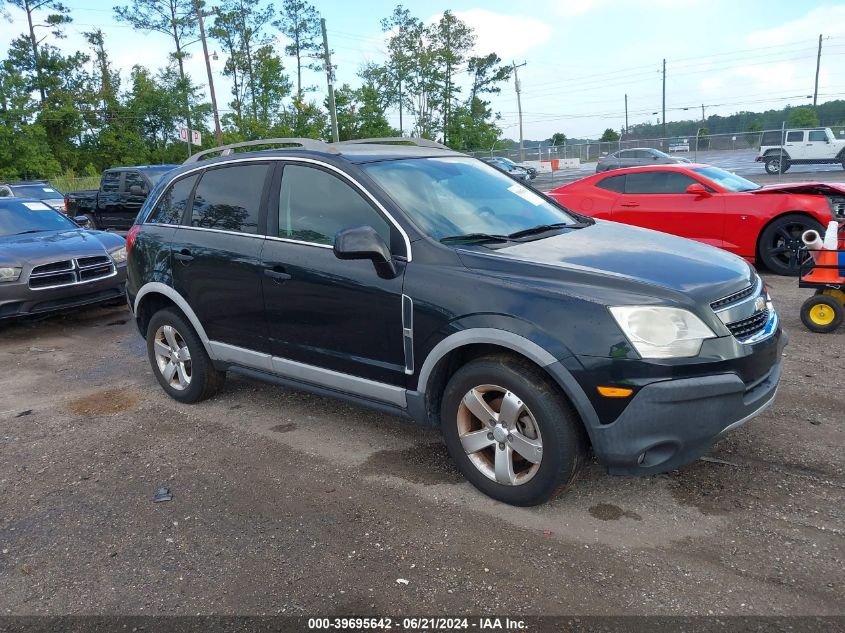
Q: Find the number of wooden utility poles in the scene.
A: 7